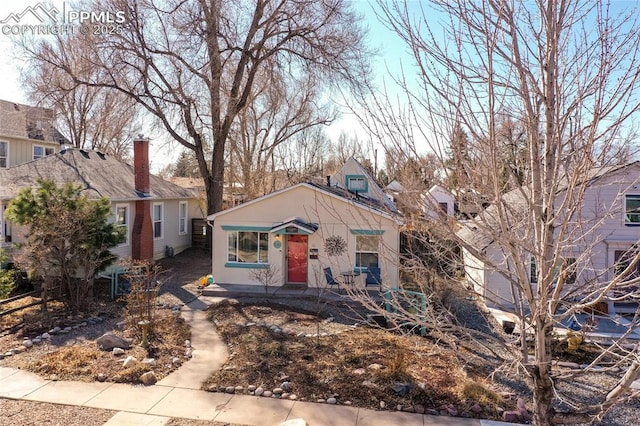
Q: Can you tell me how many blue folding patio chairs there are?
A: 2